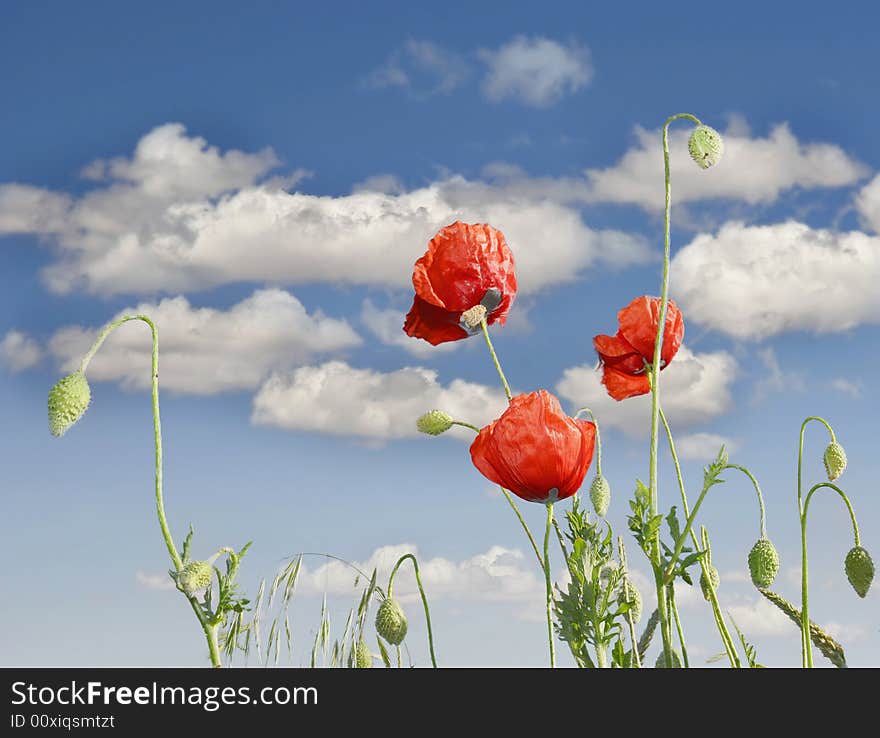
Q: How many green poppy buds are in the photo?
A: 13